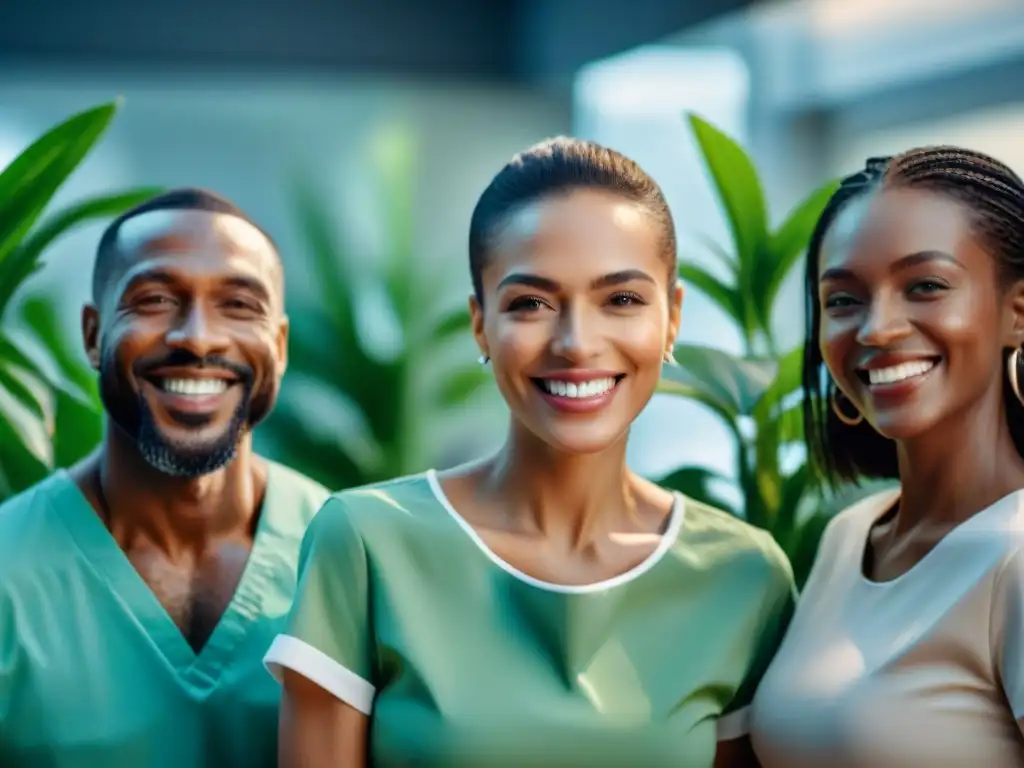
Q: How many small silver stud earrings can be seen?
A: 2